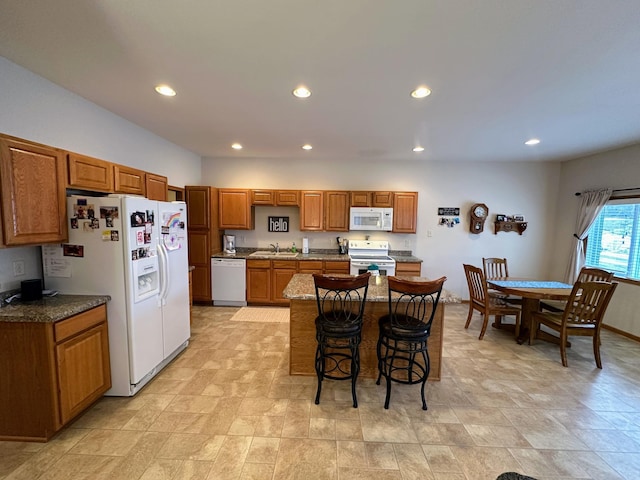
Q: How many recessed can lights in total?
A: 7